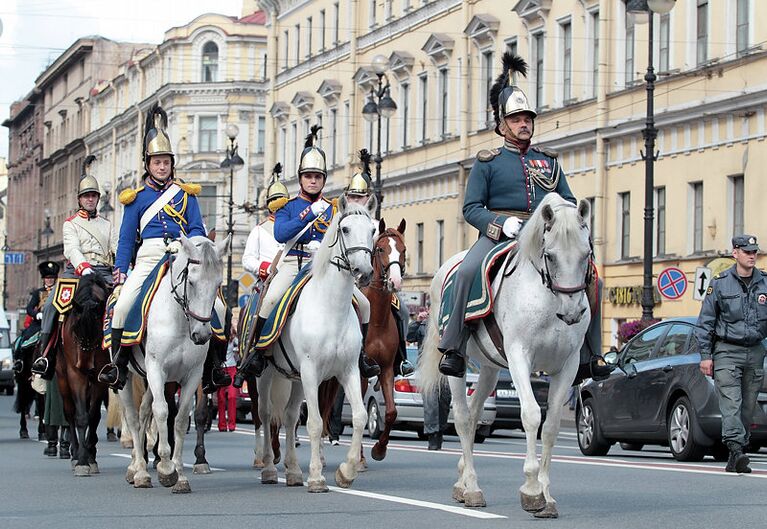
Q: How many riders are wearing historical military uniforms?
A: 7